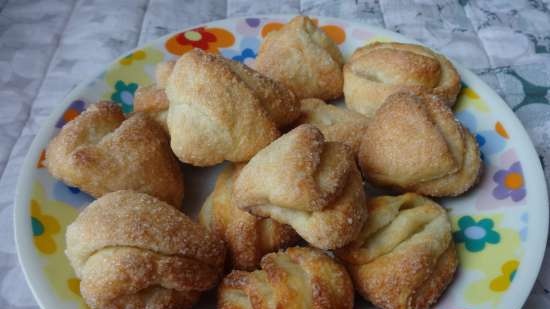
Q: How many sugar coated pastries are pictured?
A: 12